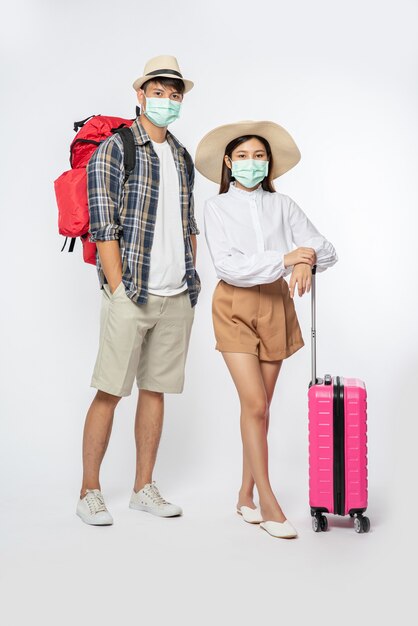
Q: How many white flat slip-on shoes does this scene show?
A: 2